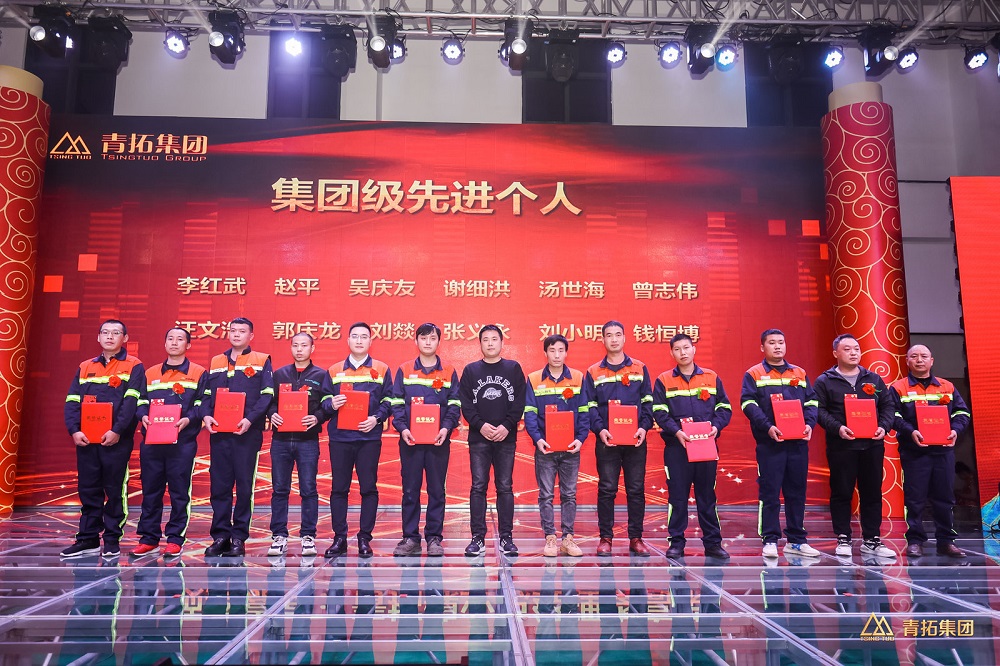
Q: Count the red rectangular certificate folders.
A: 12